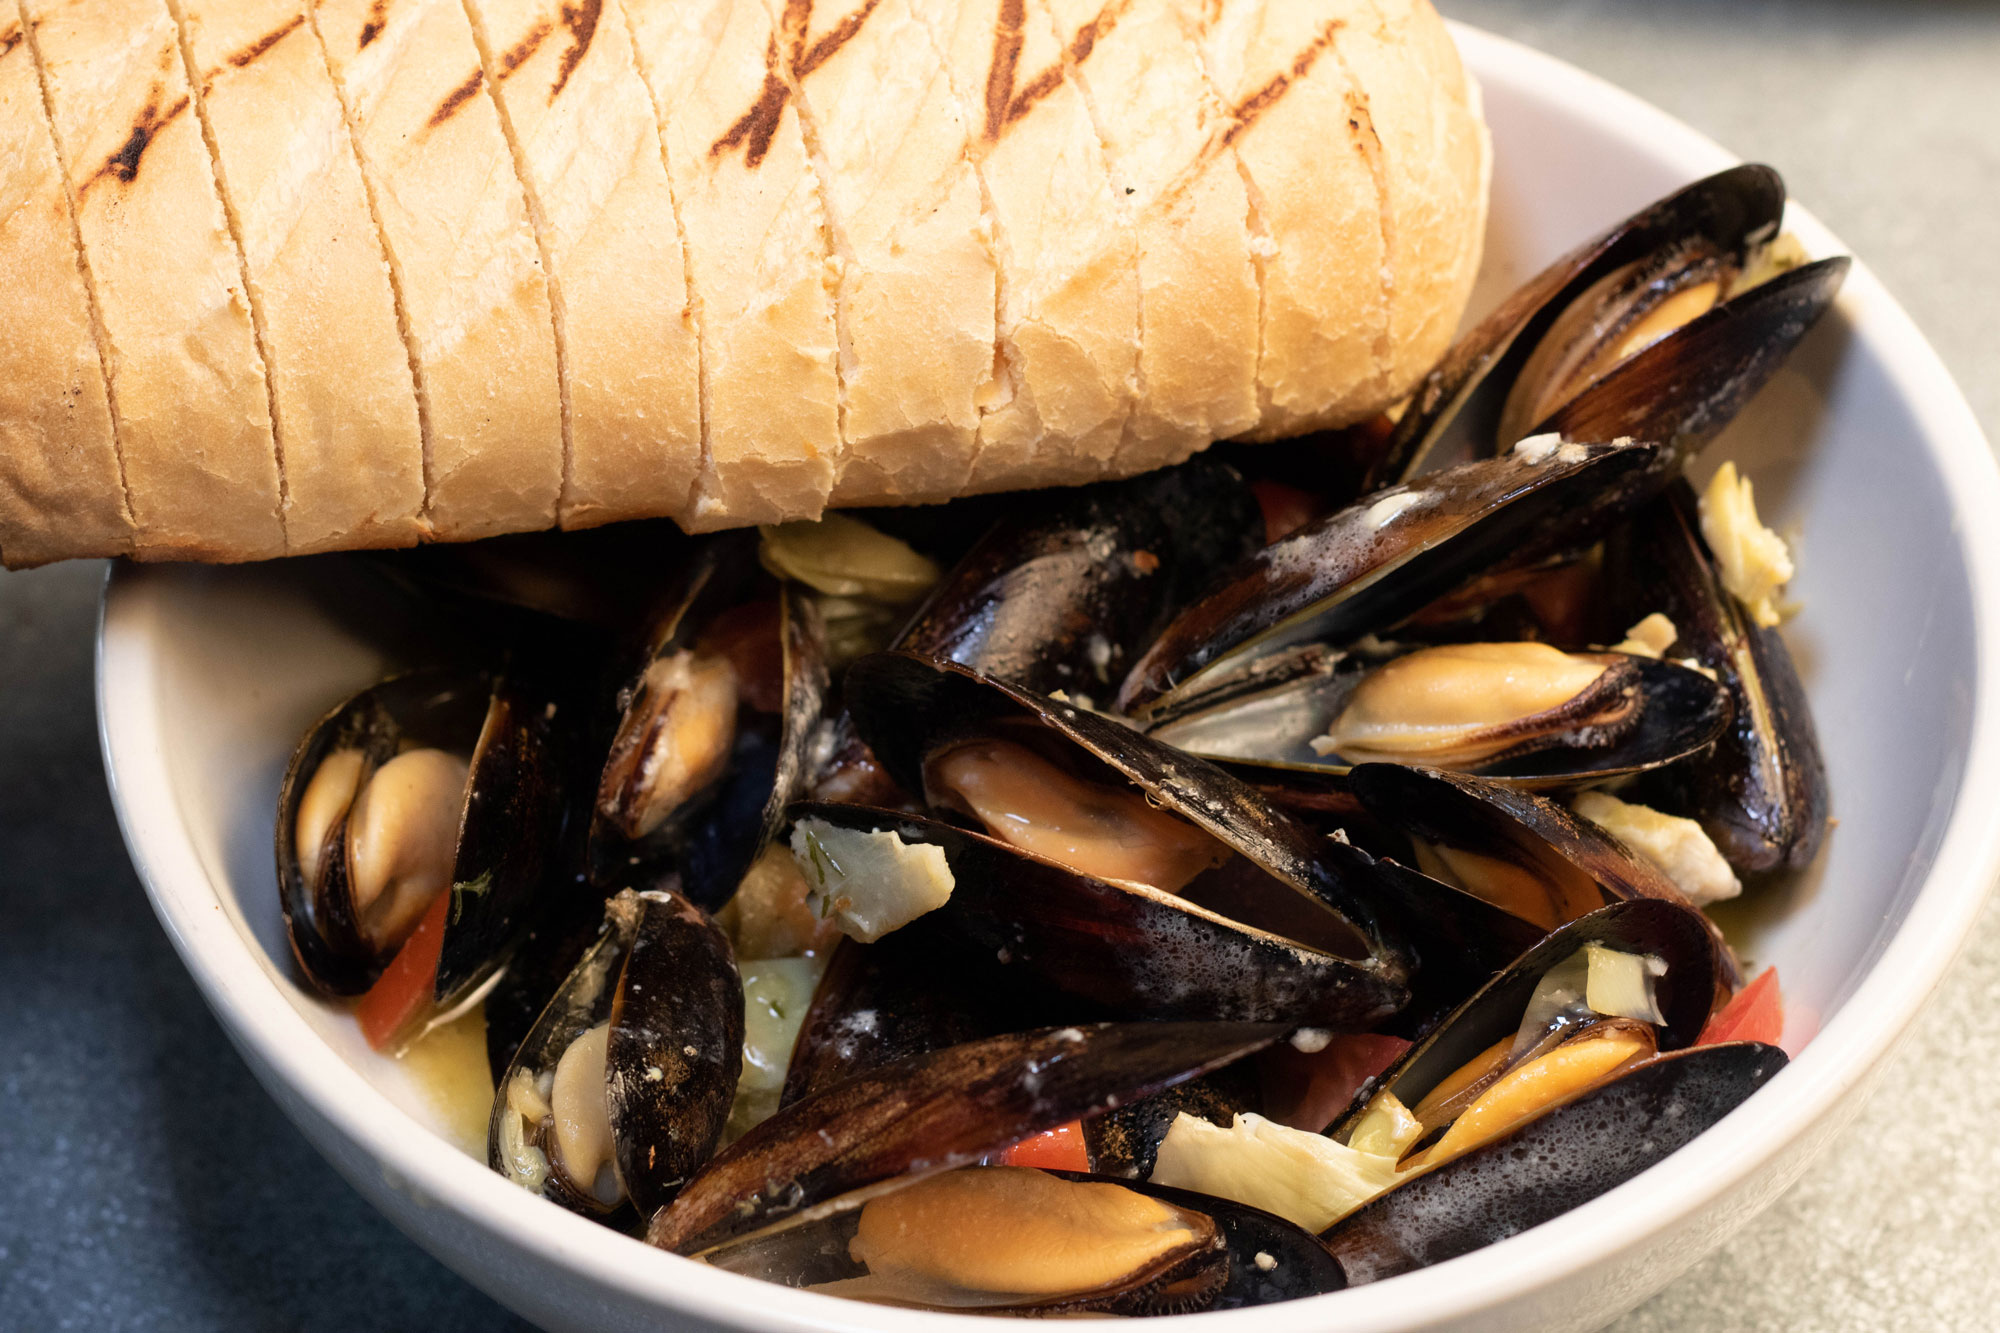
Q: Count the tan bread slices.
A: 11